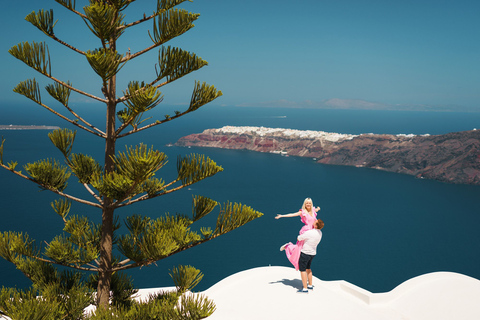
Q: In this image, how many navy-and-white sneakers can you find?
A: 2